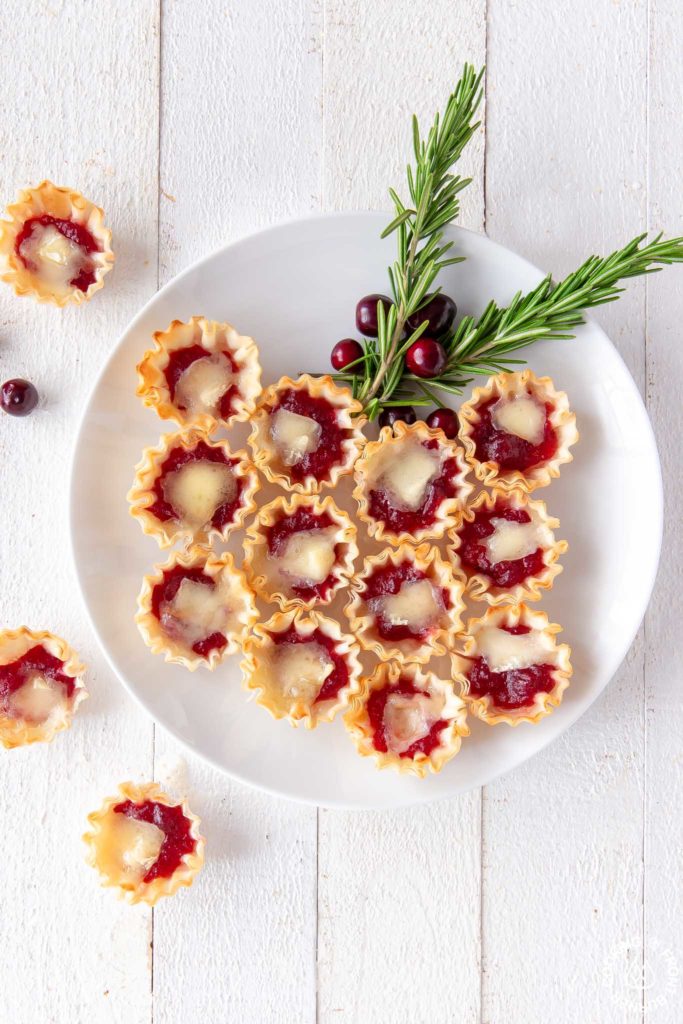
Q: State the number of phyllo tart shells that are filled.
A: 15